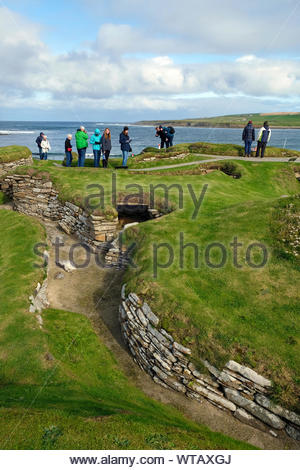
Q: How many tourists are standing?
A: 11